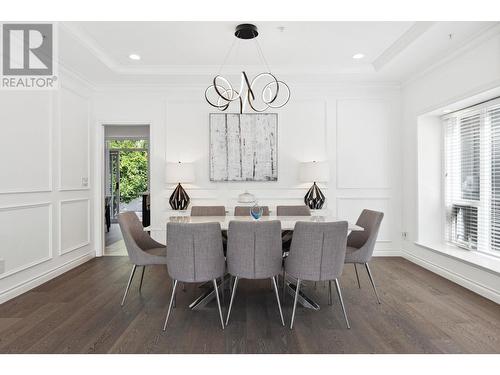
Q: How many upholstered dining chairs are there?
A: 8